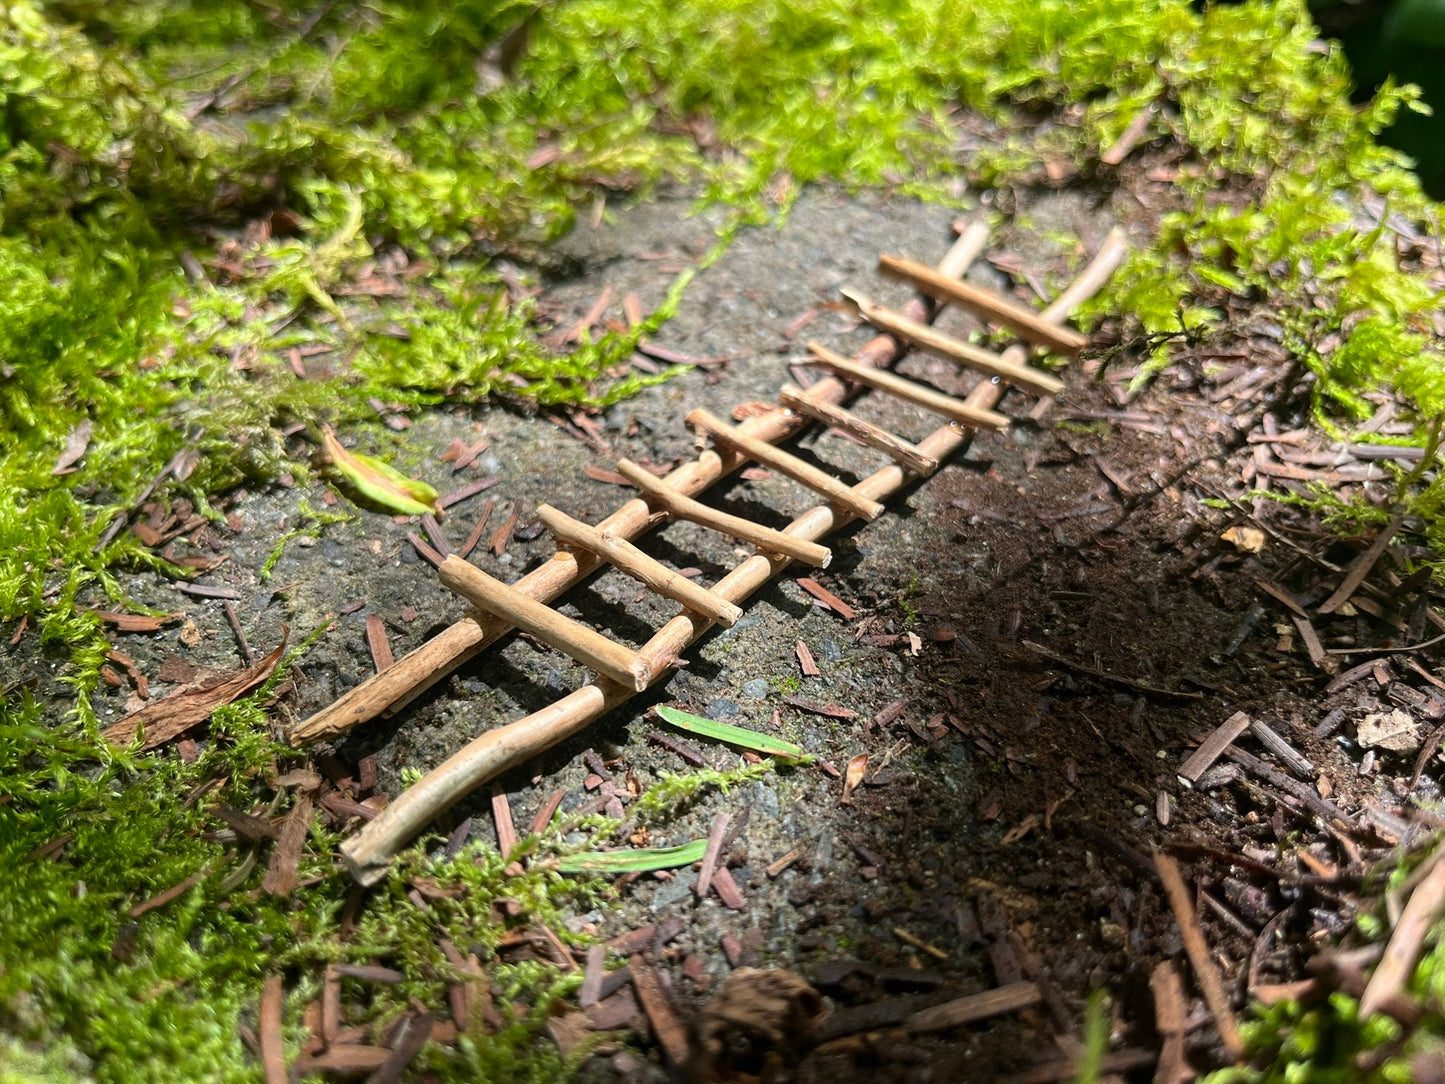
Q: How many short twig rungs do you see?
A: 8